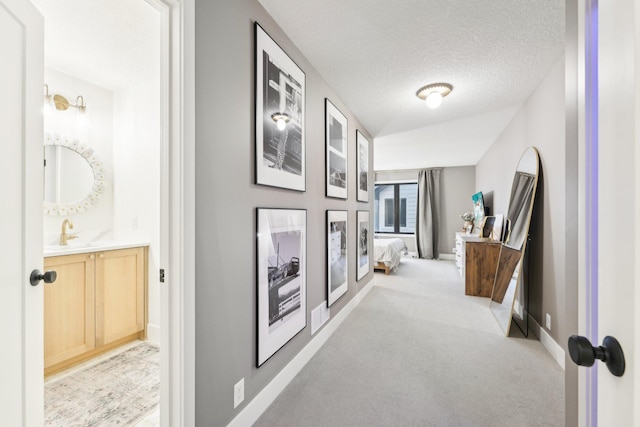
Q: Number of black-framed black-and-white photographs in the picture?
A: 6